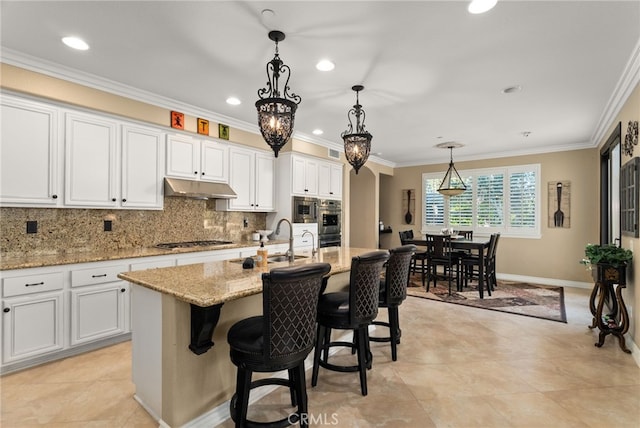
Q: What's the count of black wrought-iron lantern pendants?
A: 2